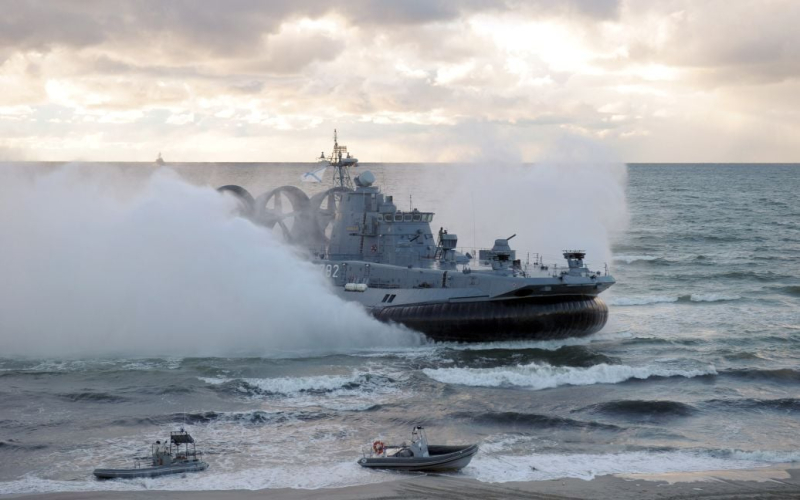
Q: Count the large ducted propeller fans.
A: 3